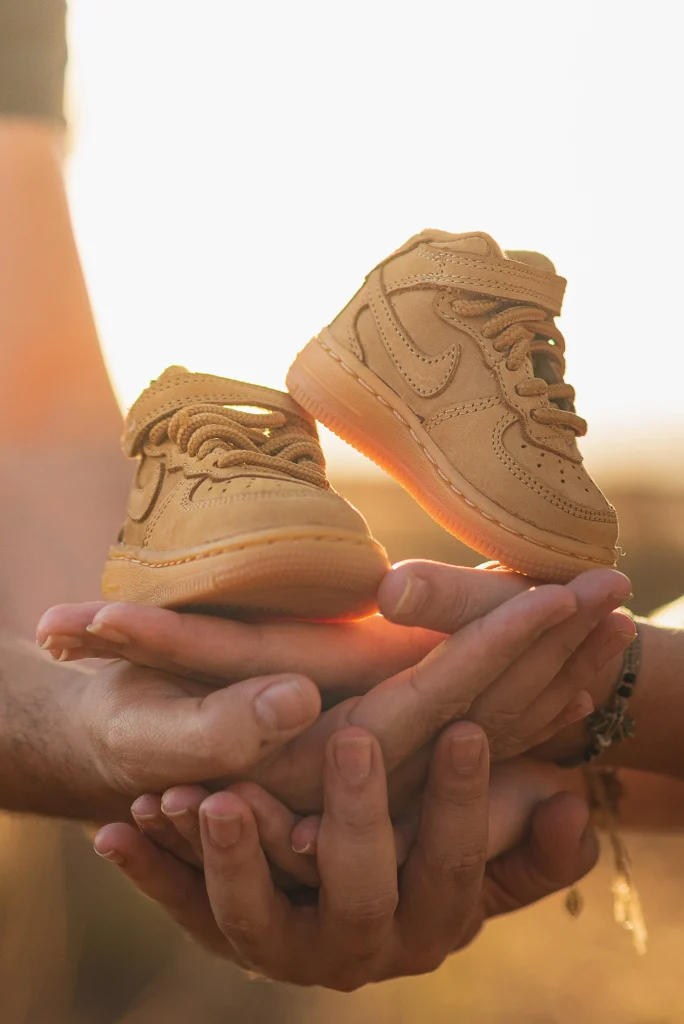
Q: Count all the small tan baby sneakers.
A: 2